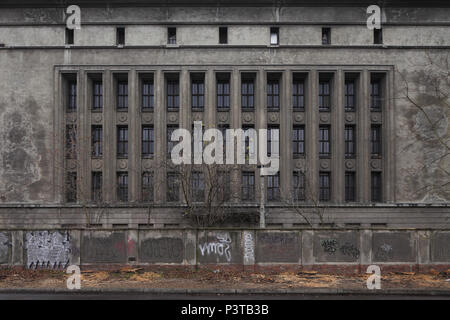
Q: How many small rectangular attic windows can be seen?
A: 7